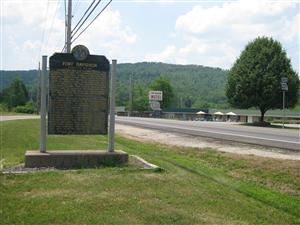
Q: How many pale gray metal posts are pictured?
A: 2